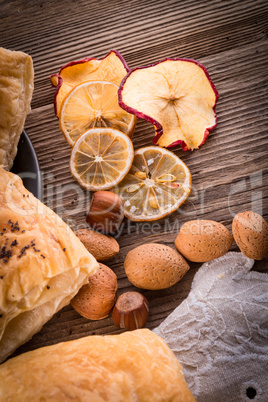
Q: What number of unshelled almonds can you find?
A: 5